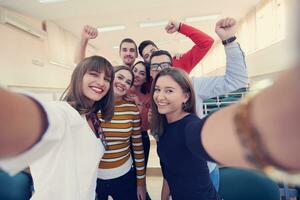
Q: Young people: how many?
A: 7